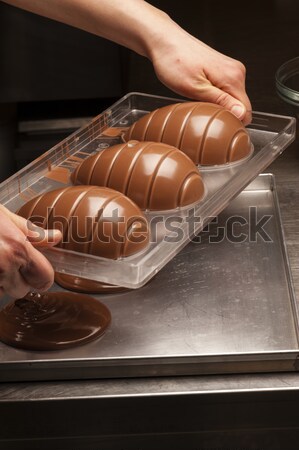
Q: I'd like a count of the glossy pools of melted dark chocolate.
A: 2